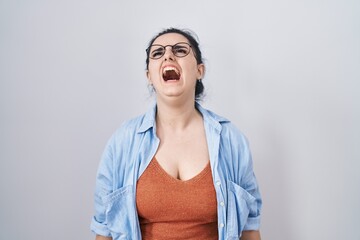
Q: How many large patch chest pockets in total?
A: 2